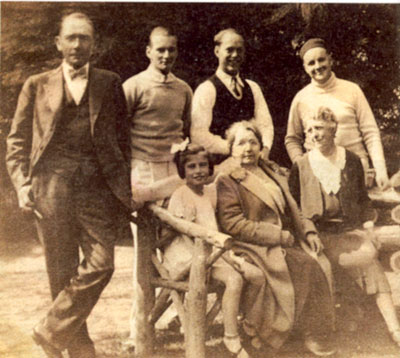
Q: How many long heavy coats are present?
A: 1